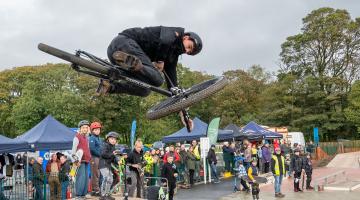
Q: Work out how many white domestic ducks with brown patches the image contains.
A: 0